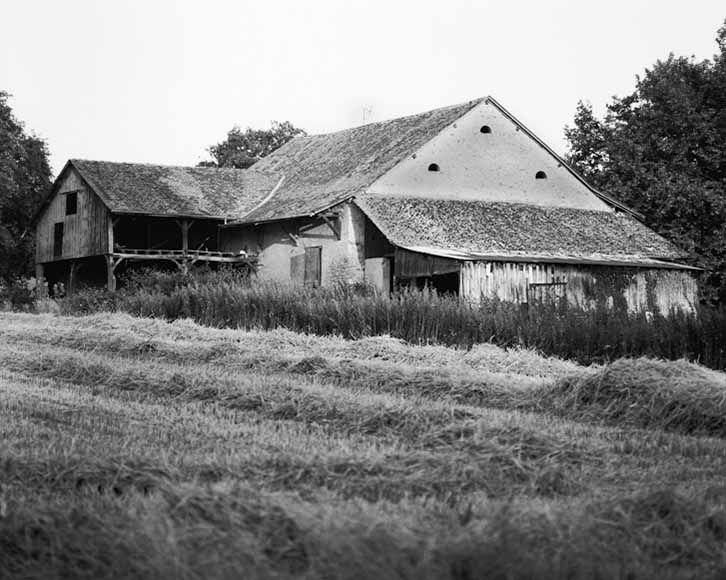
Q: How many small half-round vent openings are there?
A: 3